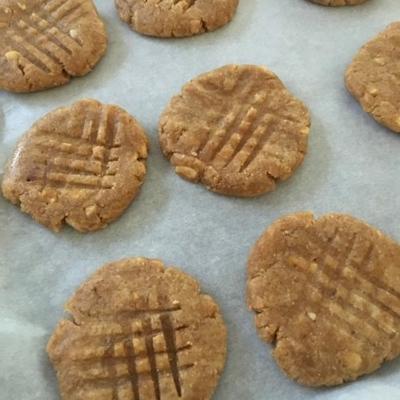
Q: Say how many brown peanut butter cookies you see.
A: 8